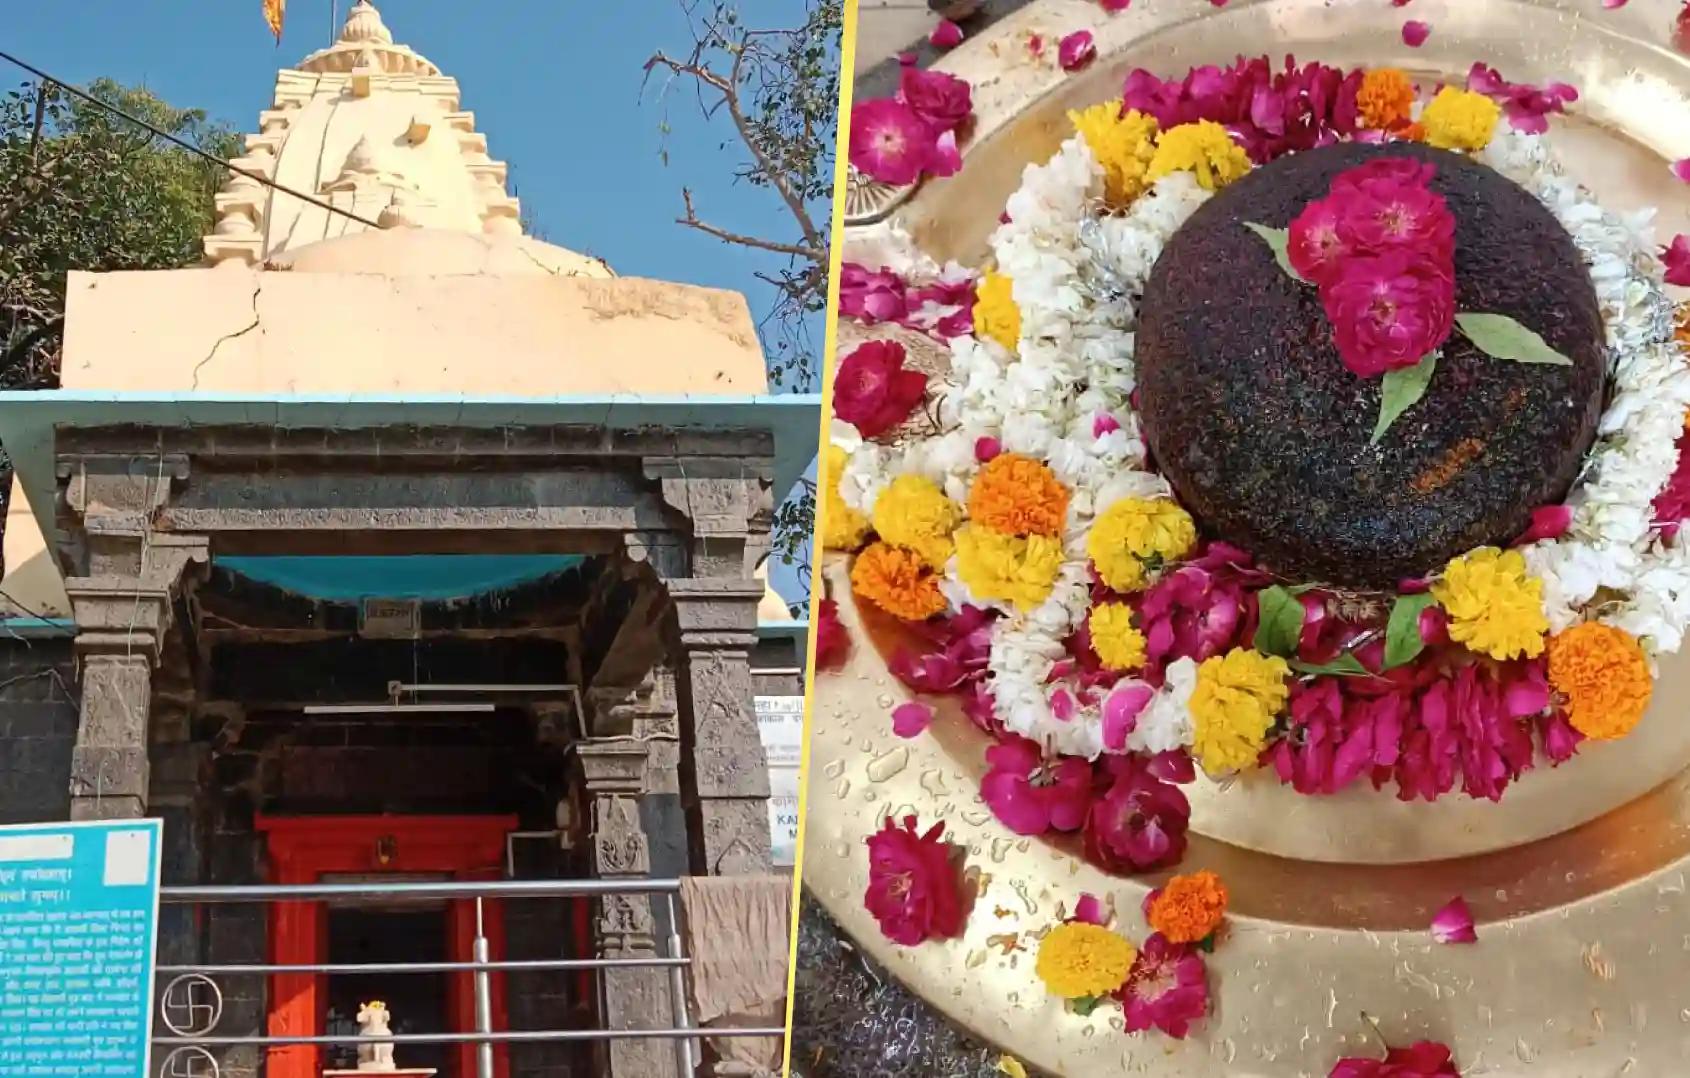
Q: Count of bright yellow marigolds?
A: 12